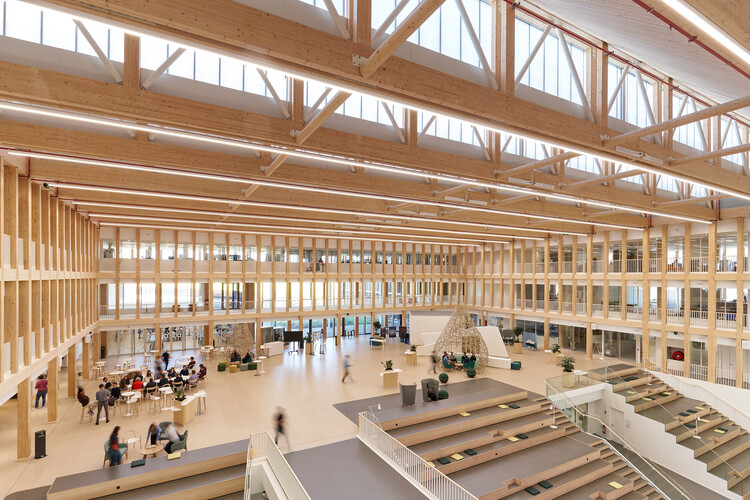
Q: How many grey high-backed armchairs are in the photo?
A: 2